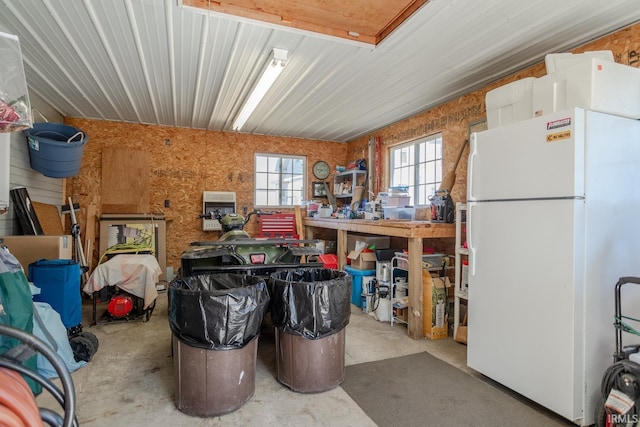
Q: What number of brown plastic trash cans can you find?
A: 2